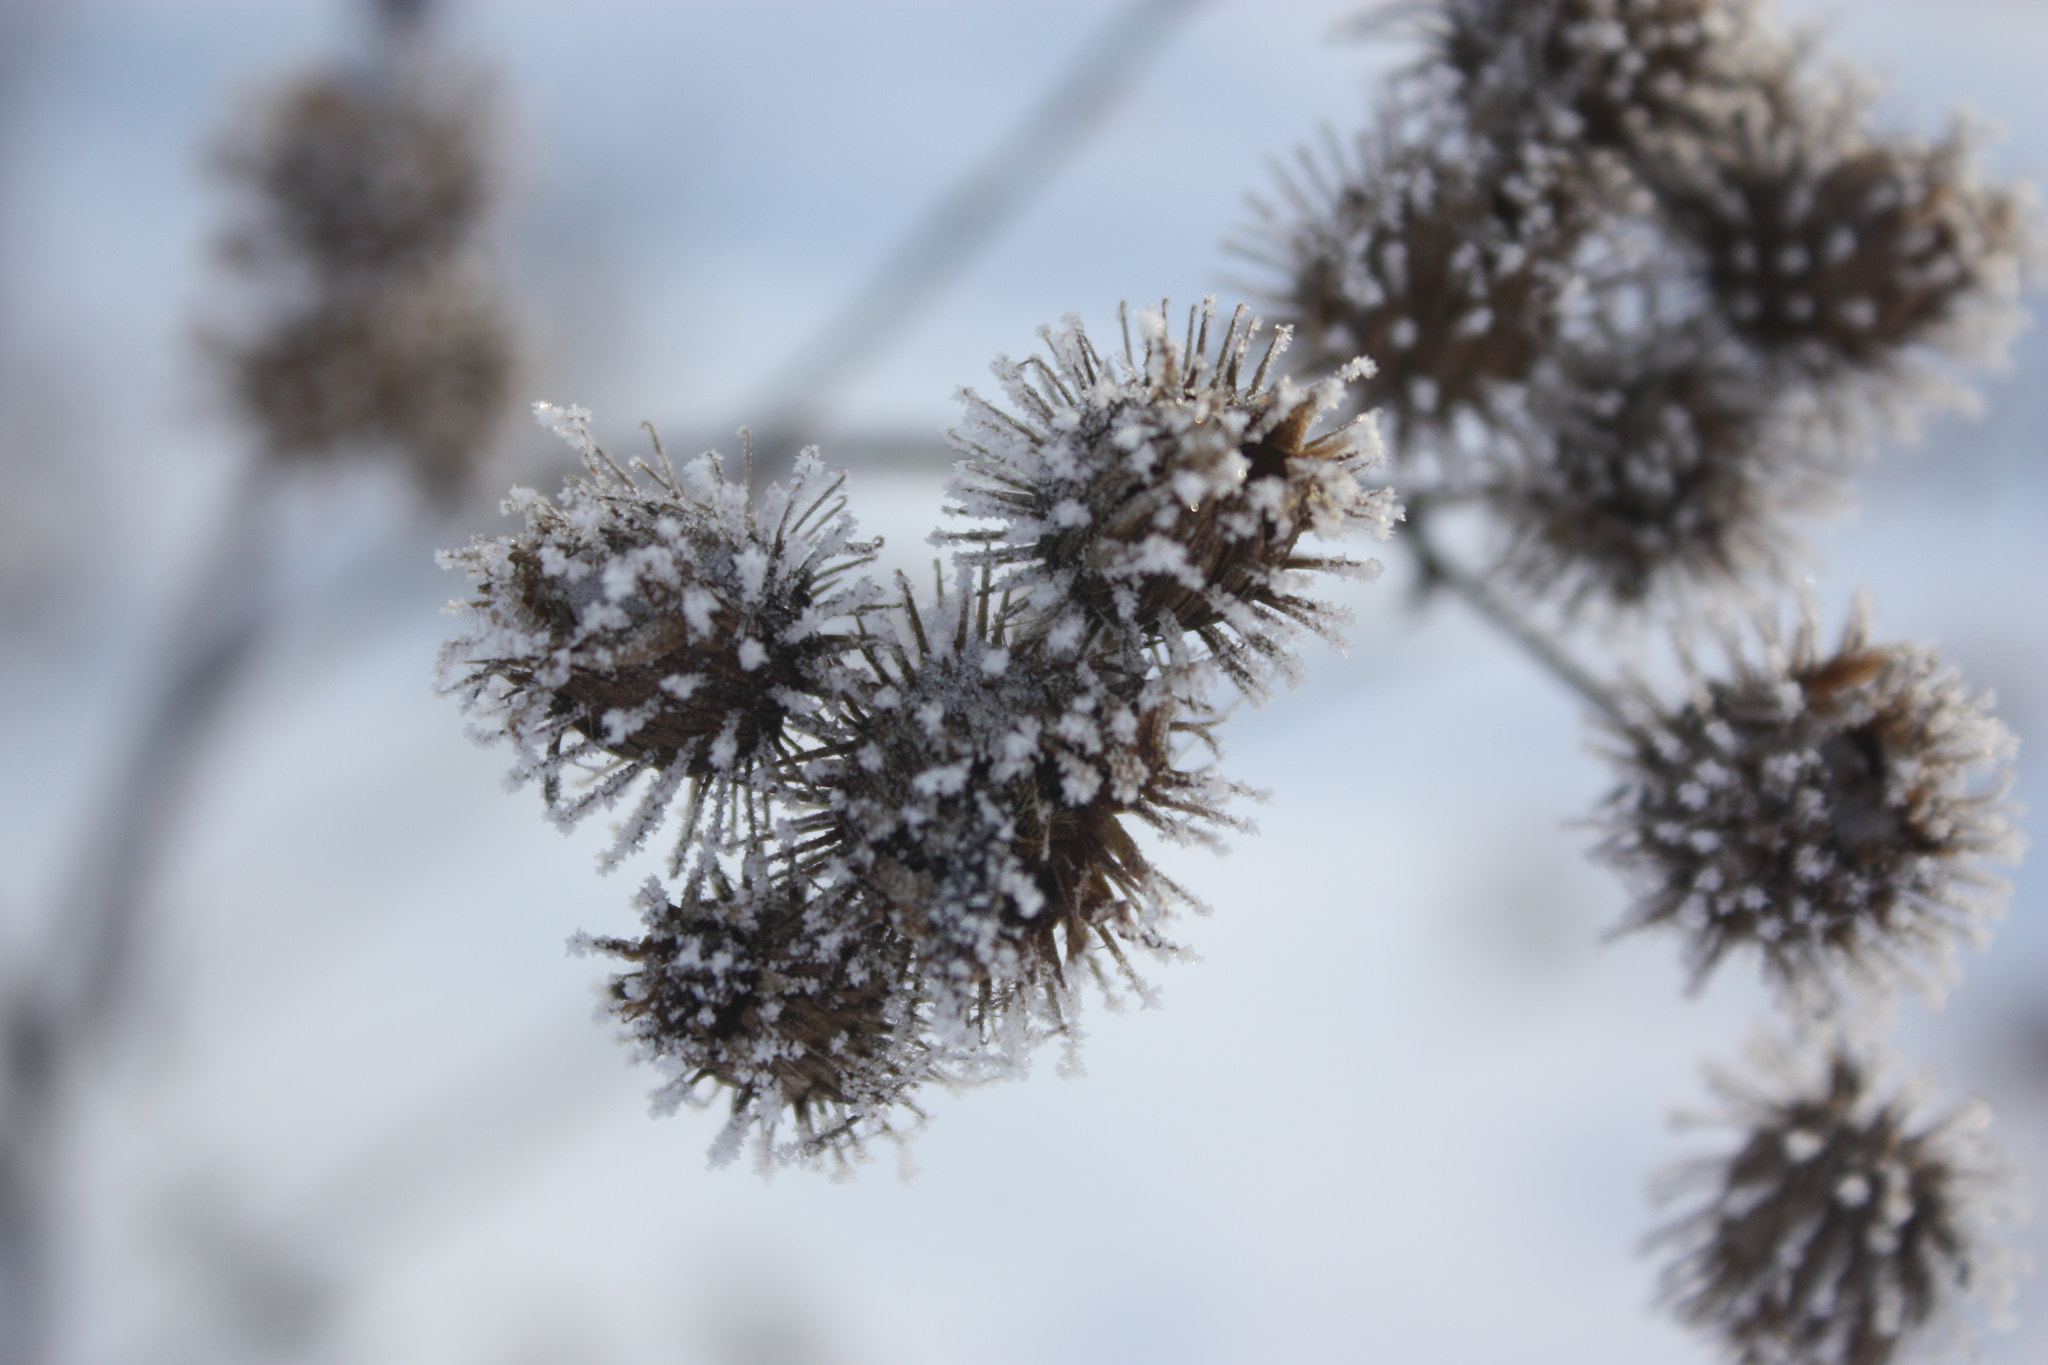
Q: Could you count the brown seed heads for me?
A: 12